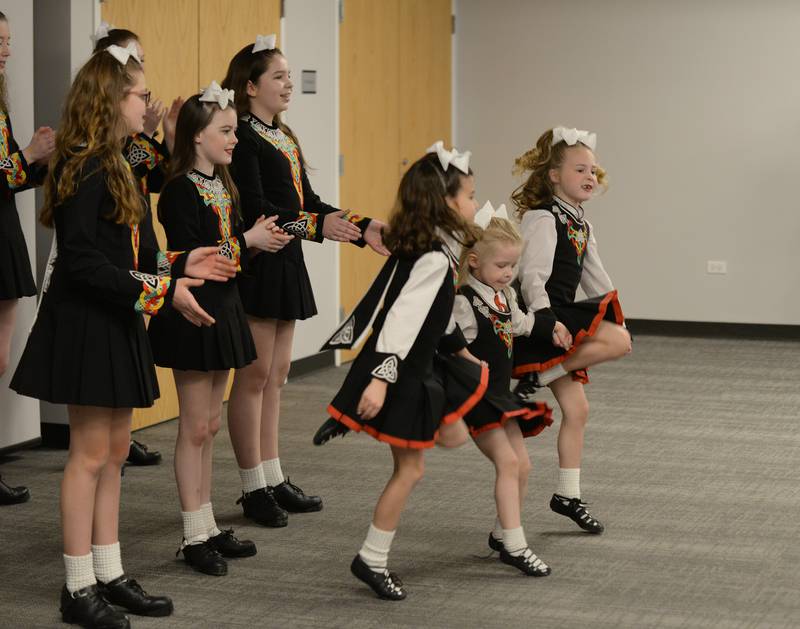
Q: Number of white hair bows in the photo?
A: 7